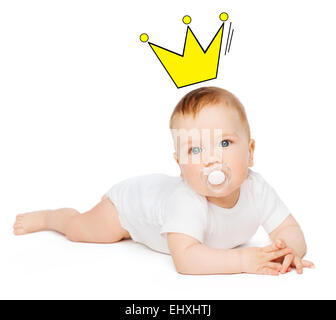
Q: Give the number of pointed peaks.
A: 3